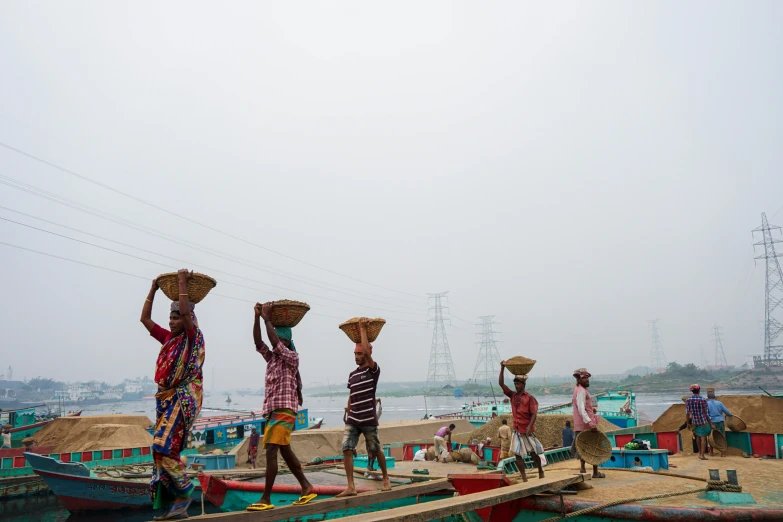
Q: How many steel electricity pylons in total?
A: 5